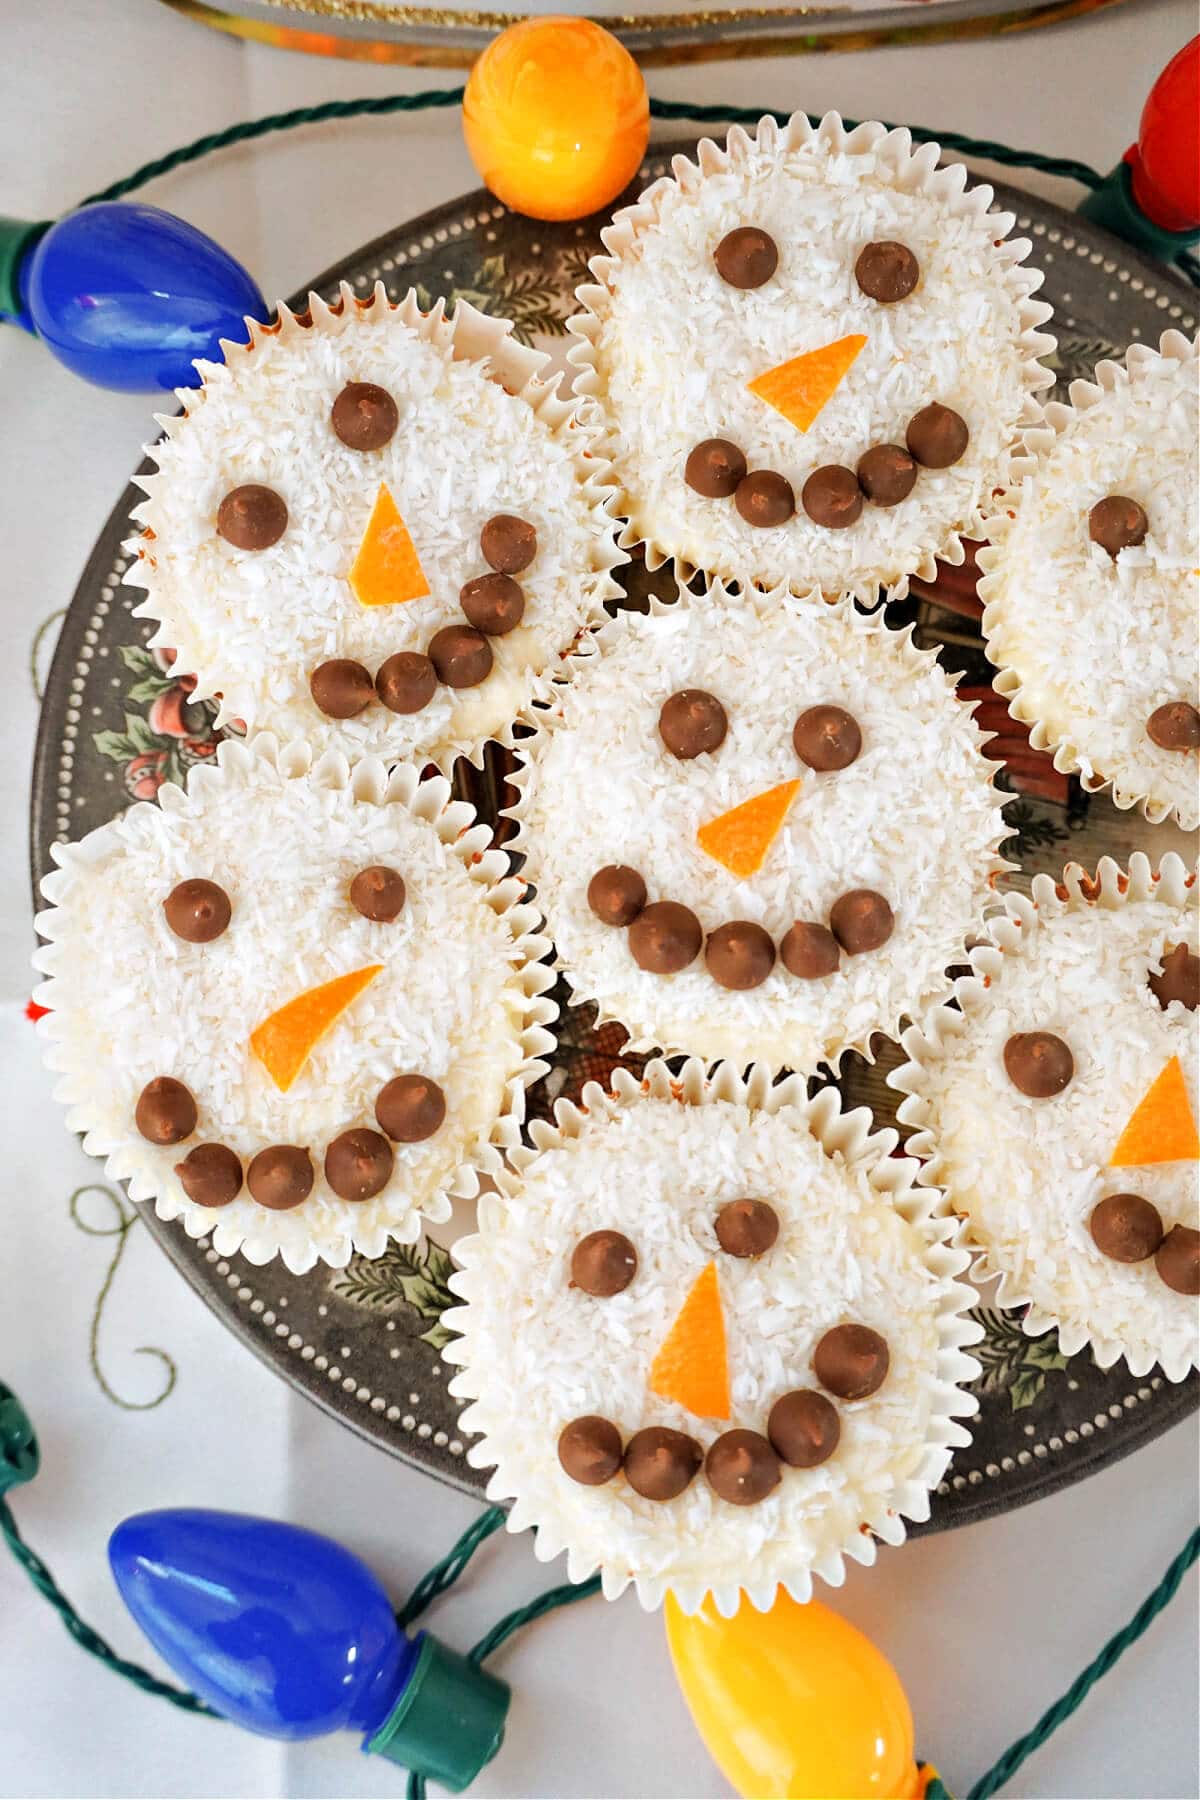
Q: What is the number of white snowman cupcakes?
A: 7